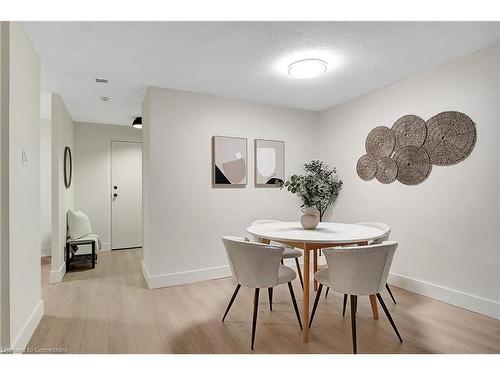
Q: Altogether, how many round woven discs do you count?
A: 6